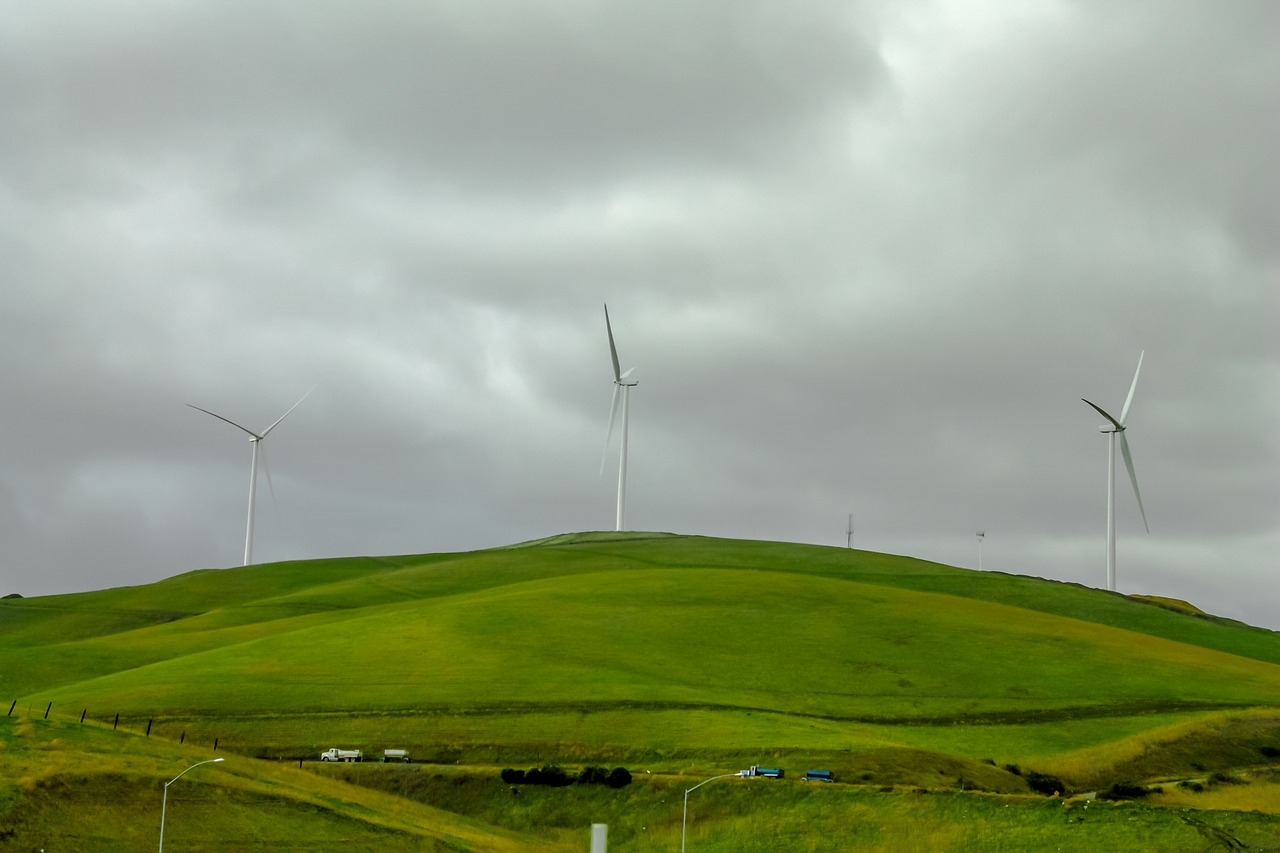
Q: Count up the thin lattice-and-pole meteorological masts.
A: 2